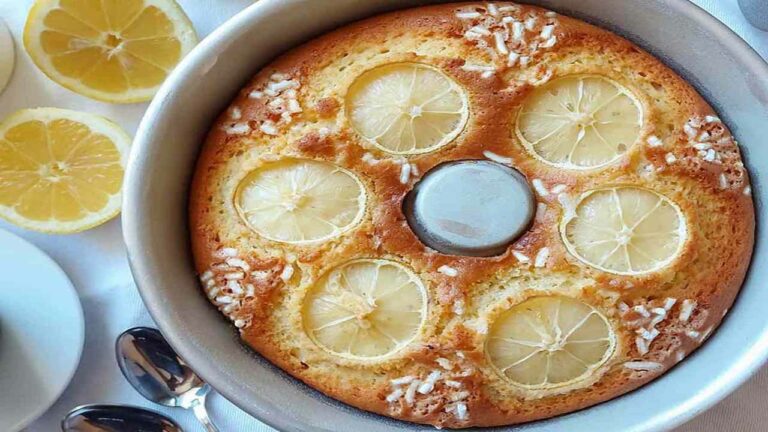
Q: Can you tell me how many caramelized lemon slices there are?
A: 6